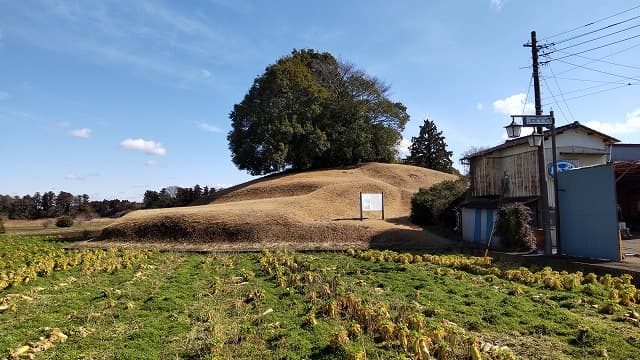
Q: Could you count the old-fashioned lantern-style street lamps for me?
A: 2